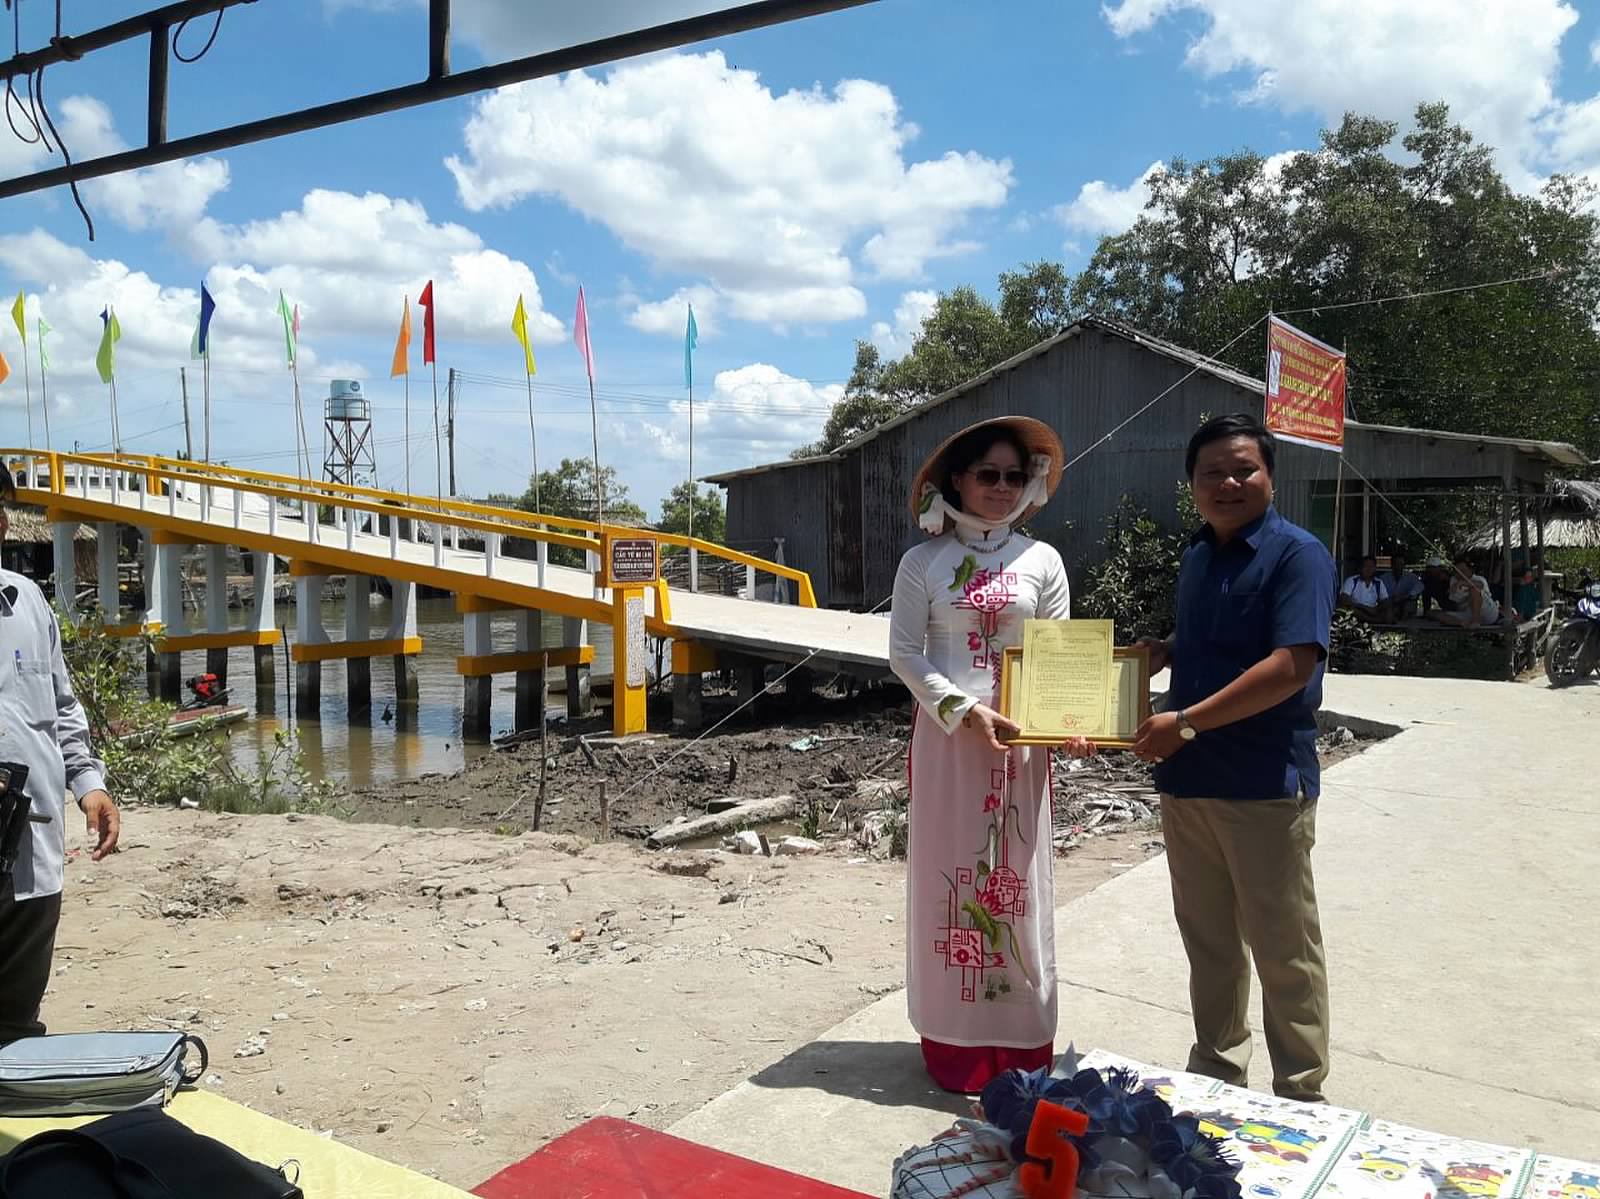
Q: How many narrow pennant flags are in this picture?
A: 14